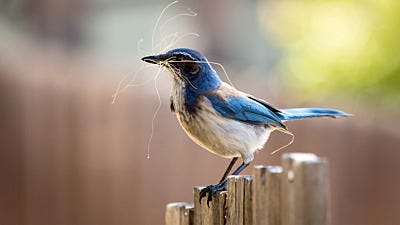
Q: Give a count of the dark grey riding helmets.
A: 0